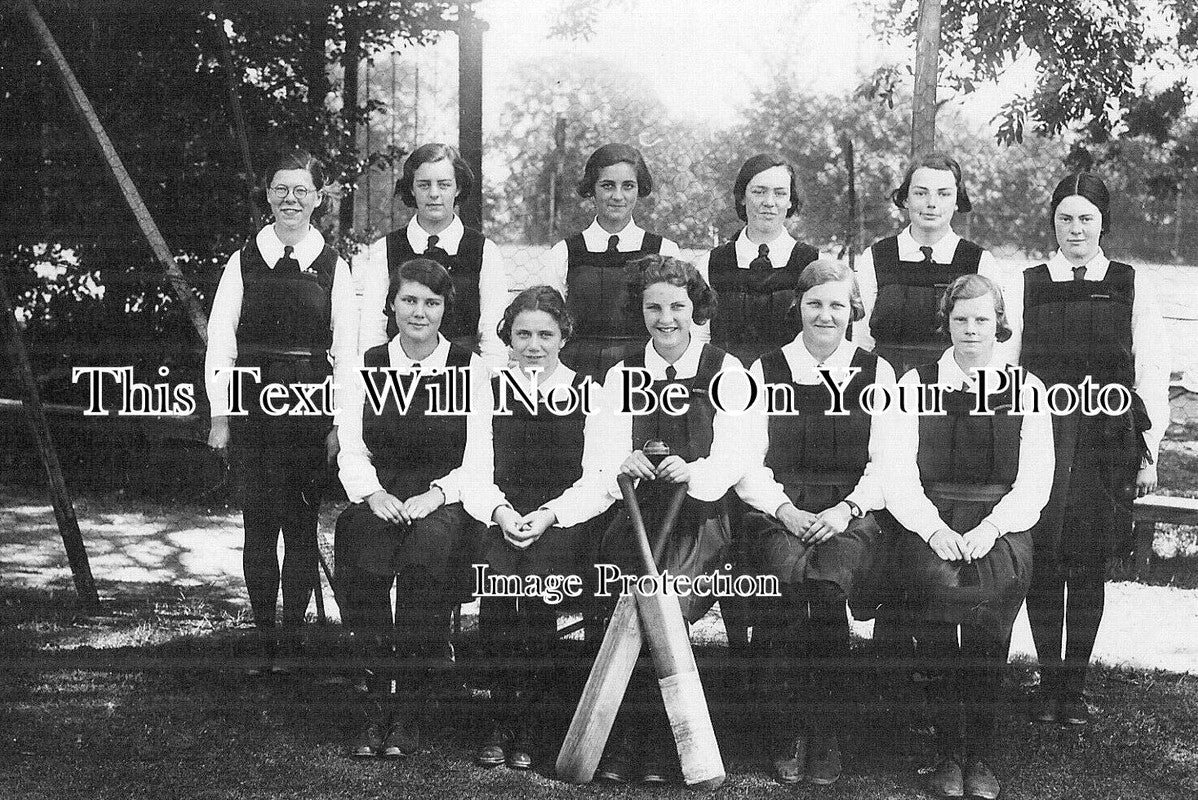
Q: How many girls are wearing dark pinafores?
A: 11